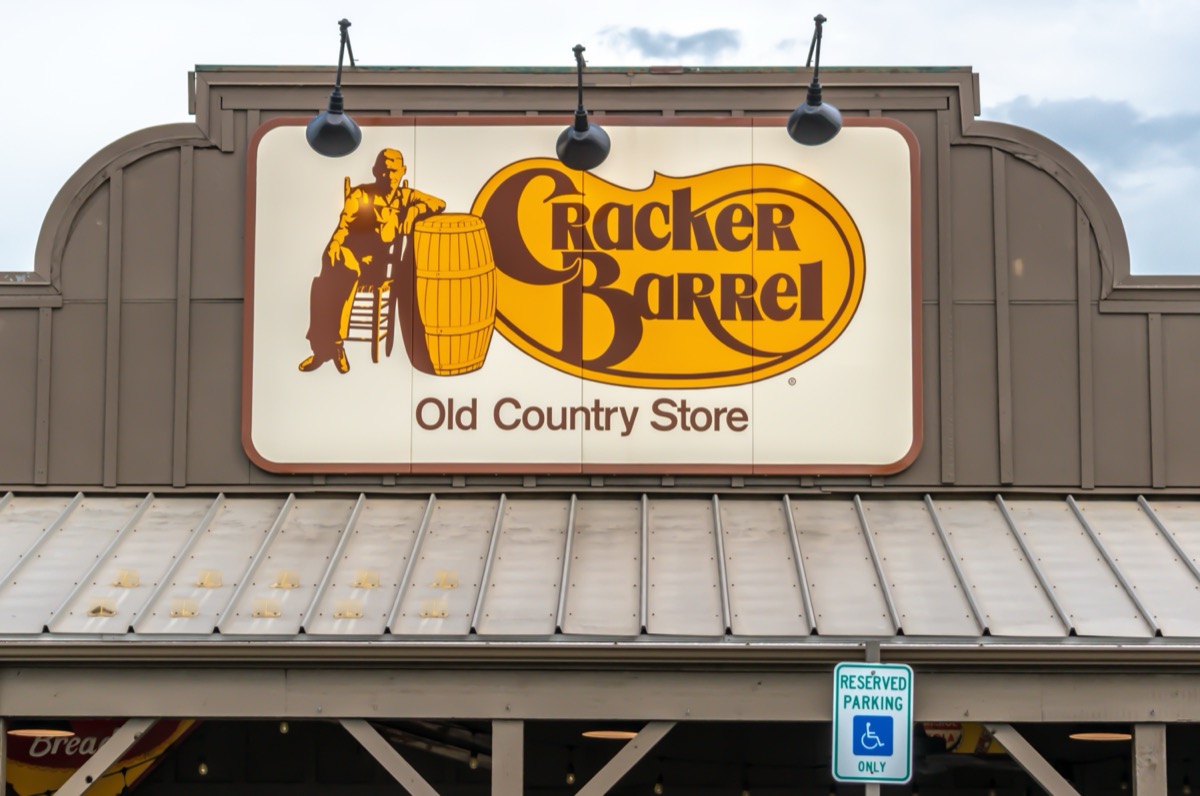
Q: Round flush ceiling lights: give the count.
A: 3